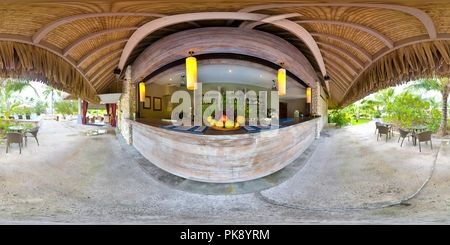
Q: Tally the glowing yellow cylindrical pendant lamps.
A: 4